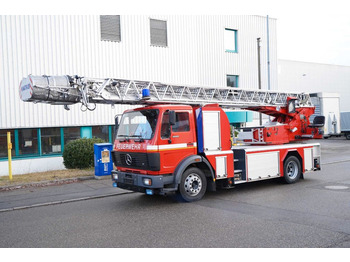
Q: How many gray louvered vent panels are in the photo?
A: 2